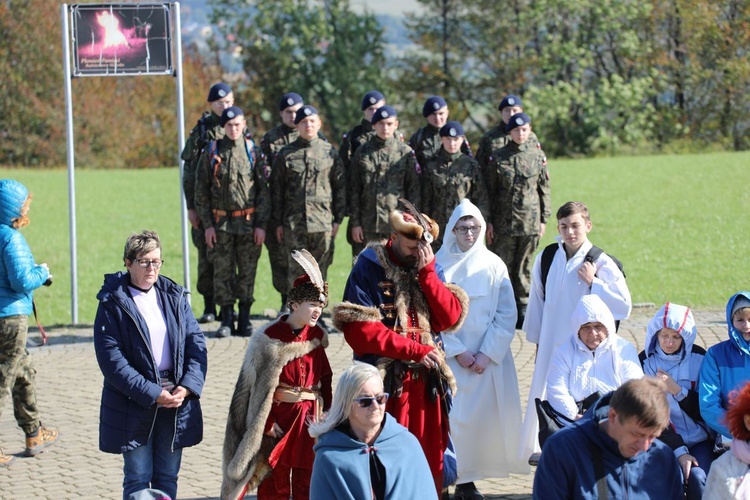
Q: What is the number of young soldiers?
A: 10